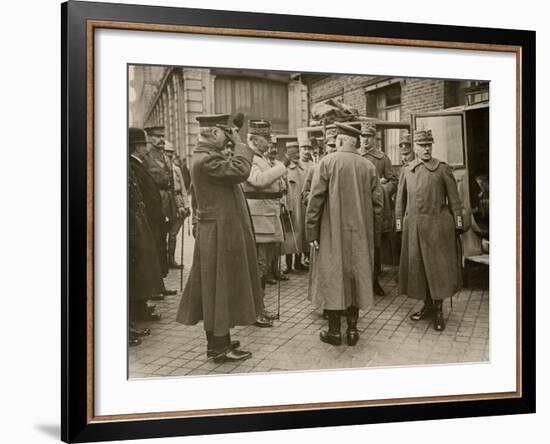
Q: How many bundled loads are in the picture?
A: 1